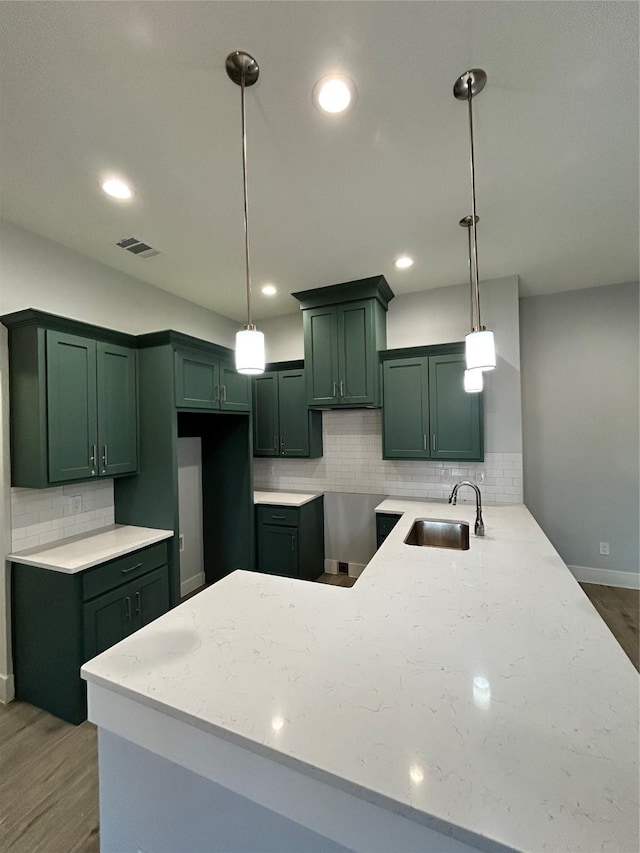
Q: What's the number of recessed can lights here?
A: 4